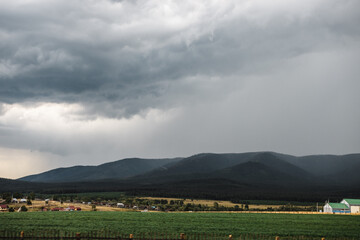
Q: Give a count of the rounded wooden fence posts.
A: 7